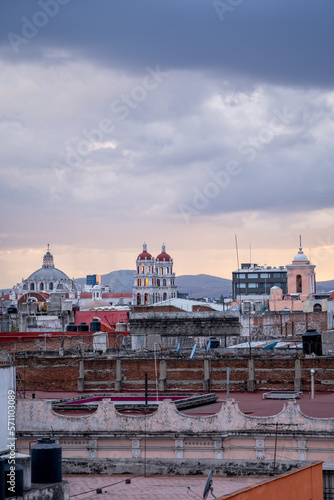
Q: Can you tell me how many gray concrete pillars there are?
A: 6